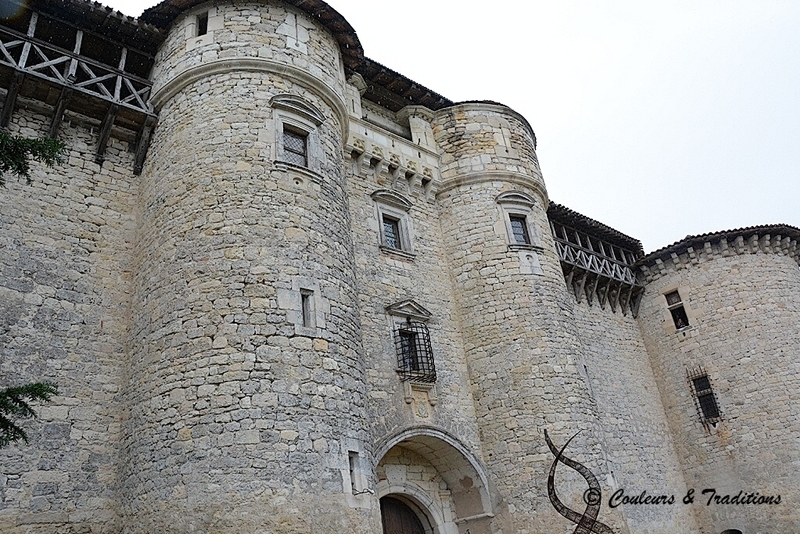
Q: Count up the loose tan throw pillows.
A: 0